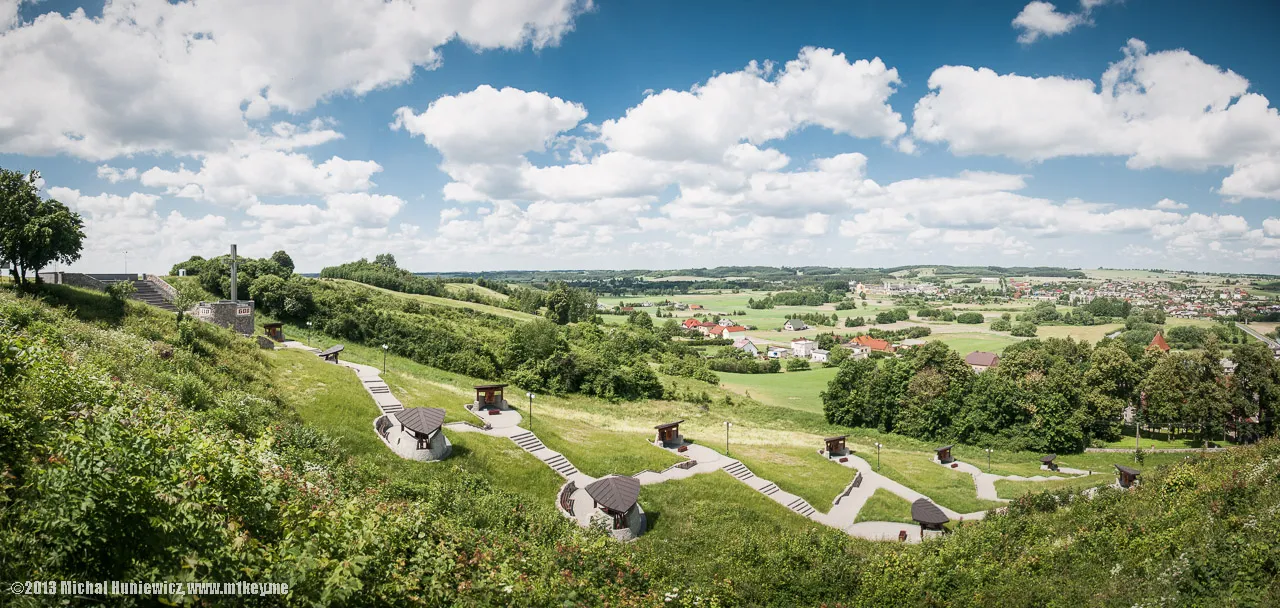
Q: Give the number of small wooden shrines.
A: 11